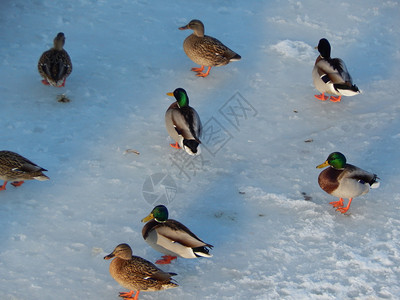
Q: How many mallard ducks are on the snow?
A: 8